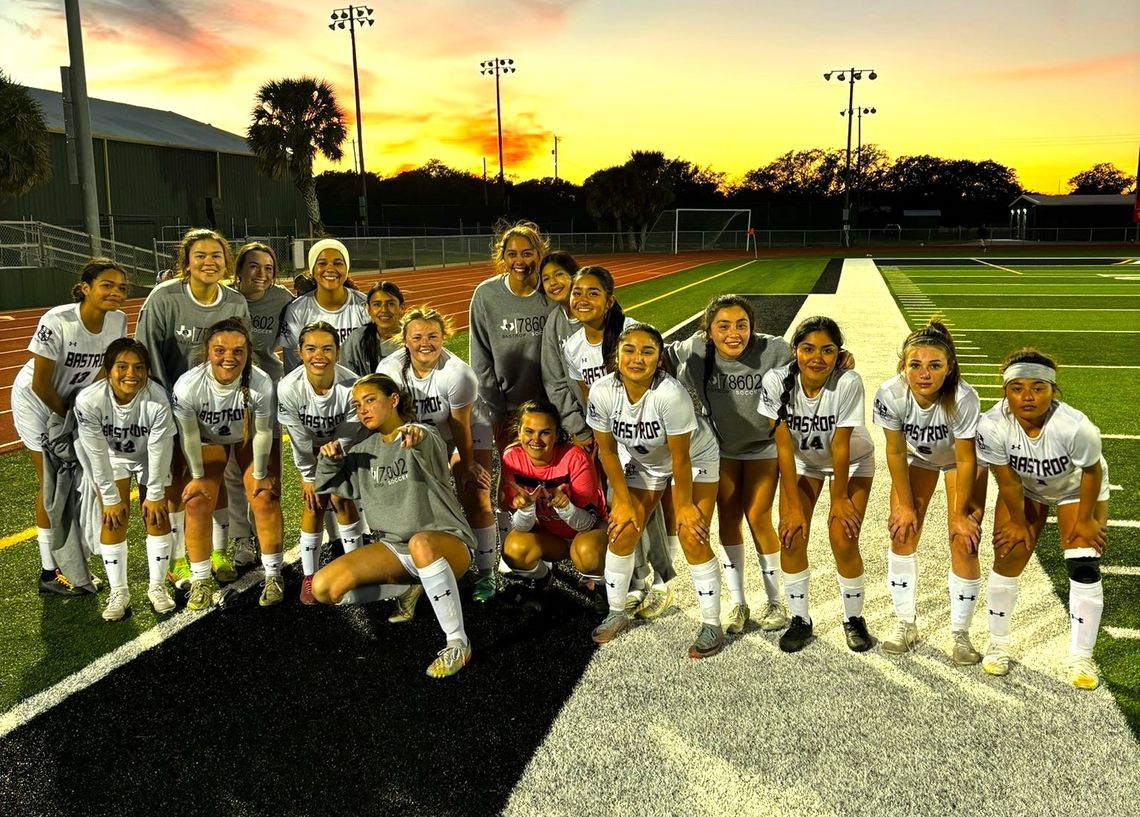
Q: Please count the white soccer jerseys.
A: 11